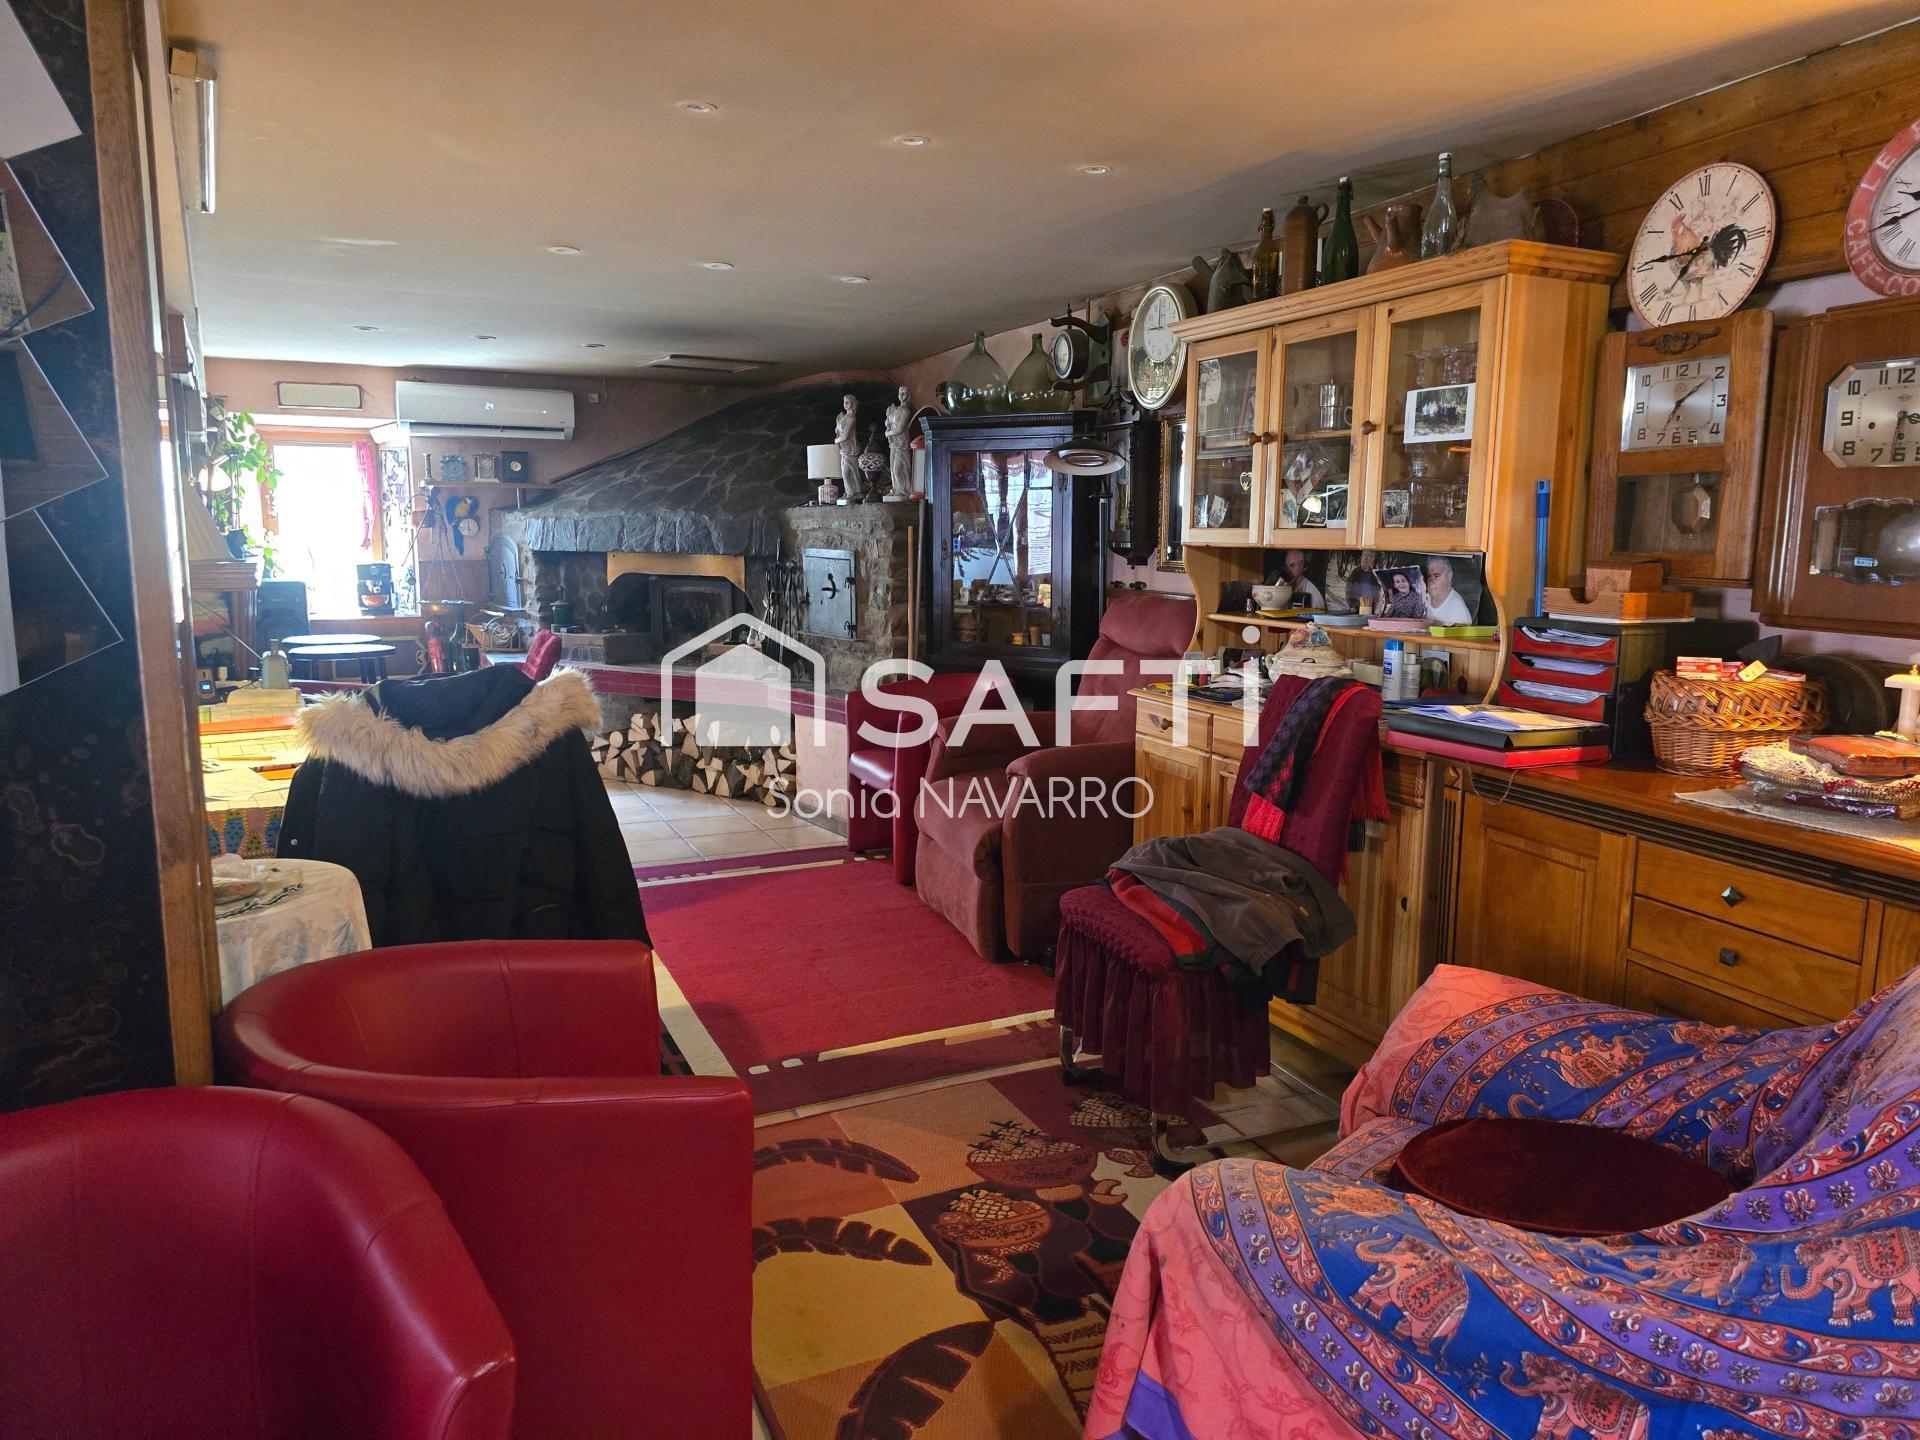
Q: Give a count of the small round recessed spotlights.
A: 9